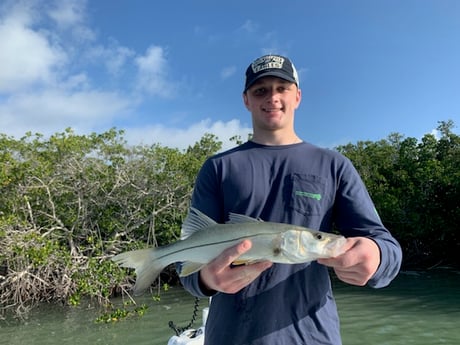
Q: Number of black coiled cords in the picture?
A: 1